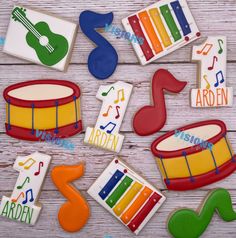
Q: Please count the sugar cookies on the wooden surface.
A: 12